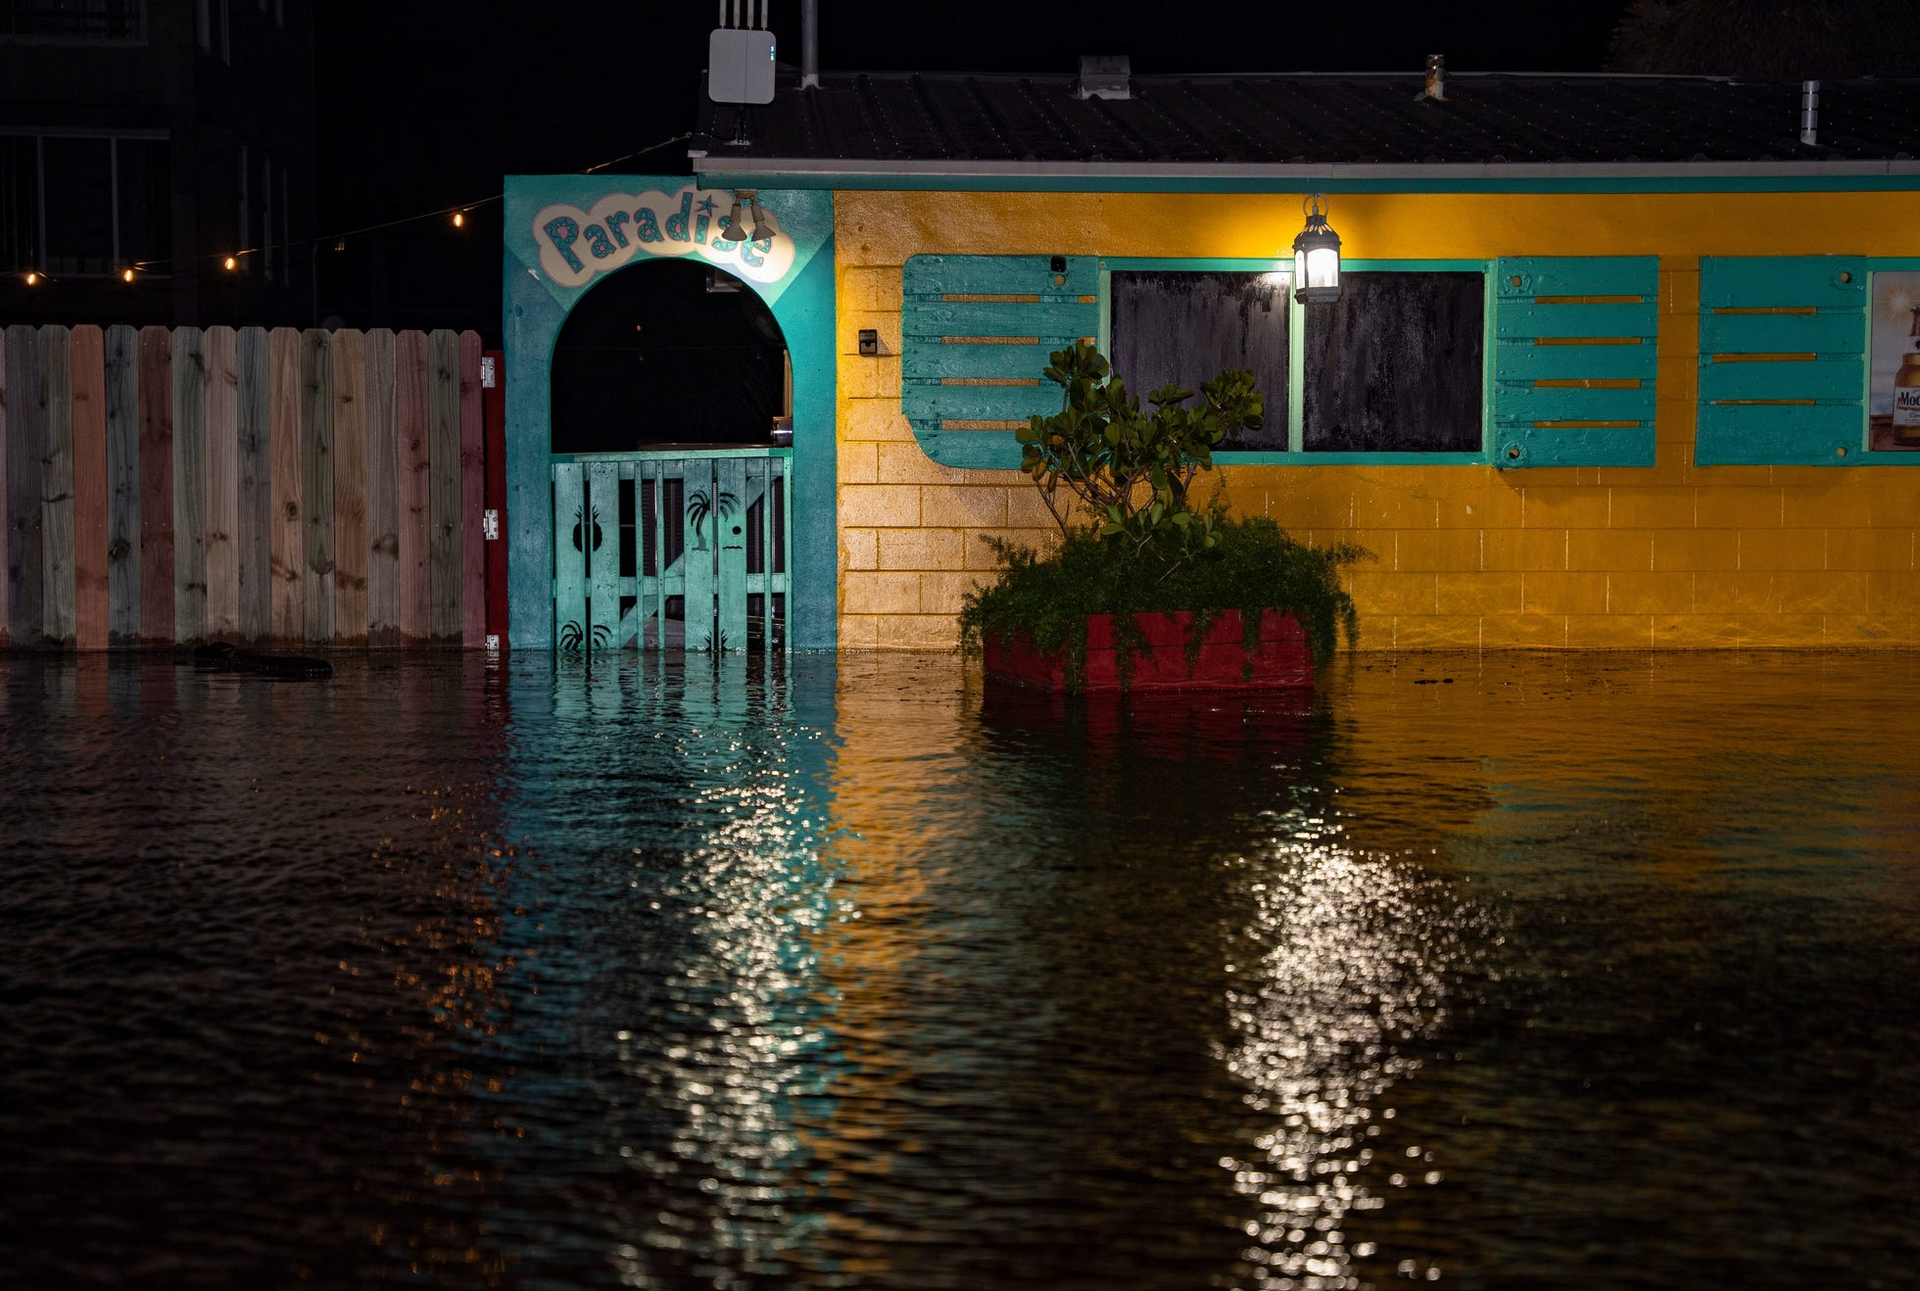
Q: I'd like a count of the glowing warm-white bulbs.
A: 4